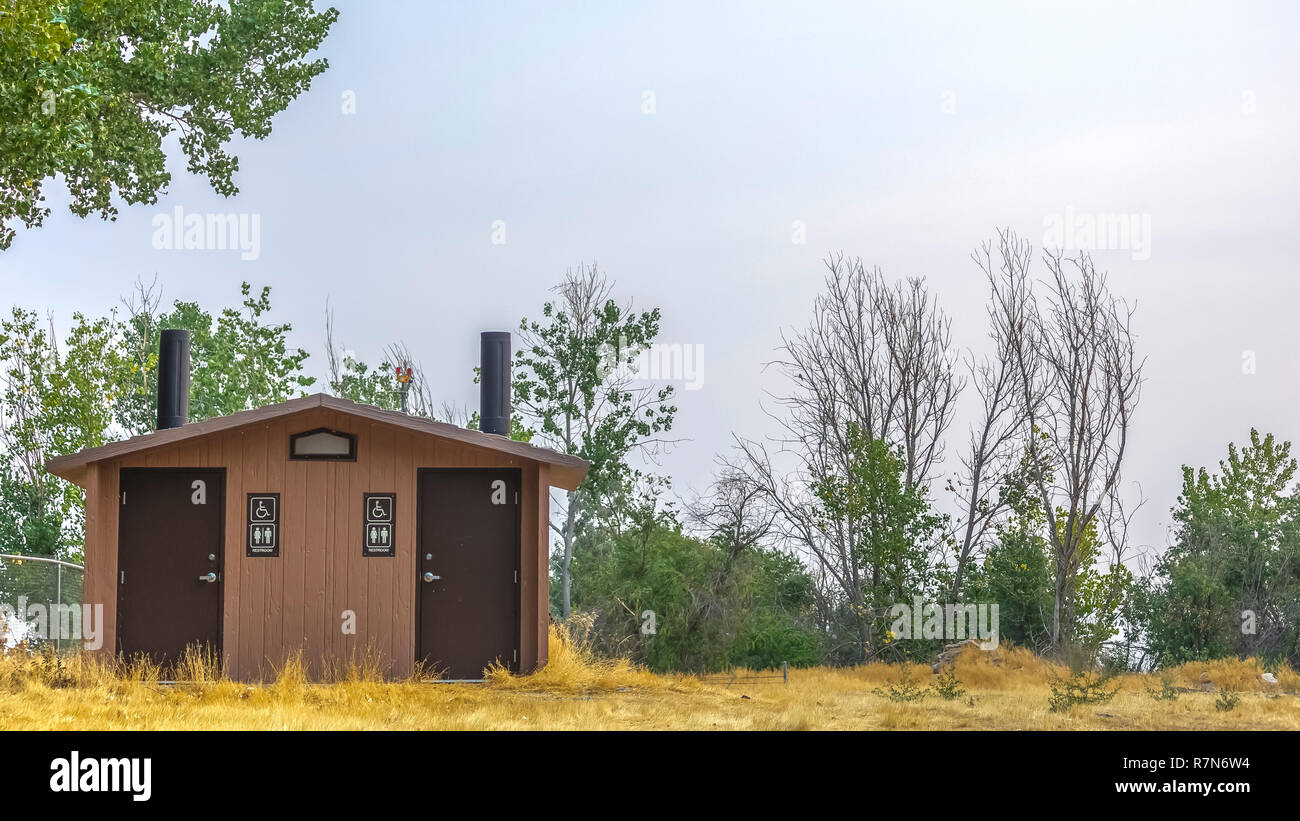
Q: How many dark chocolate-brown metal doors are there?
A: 2